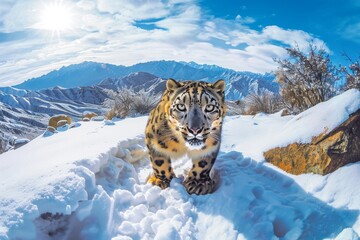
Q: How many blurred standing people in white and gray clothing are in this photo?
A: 0